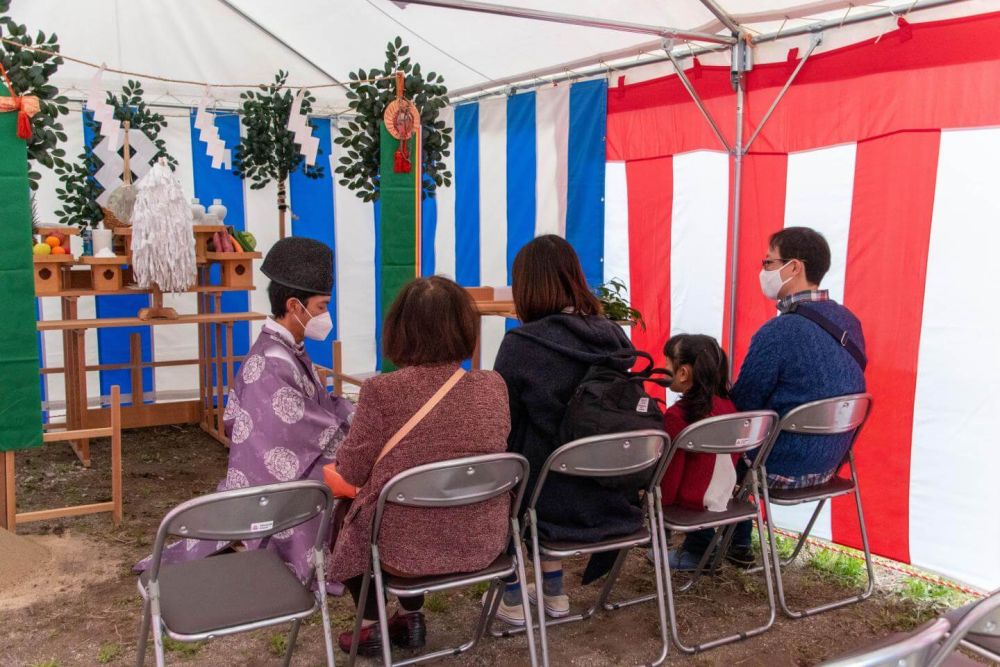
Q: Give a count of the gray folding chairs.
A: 7